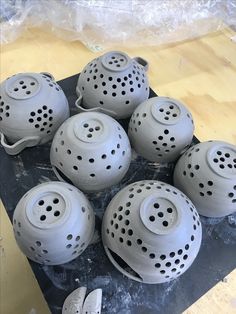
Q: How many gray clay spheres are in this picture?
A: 7